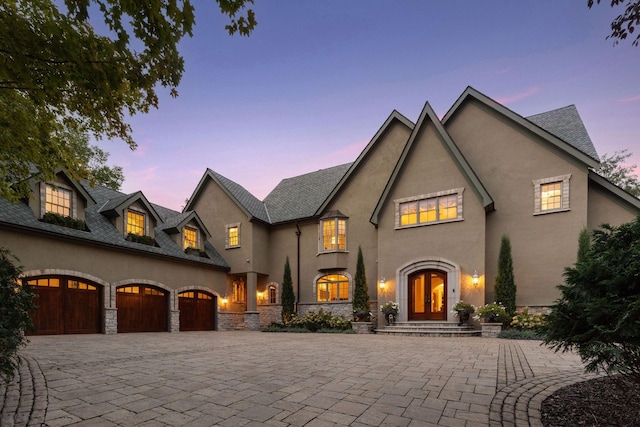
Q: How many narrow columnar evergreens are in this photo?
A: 4